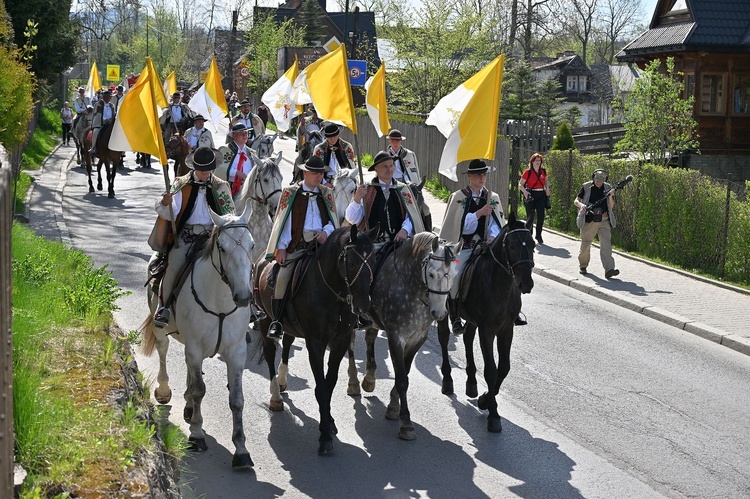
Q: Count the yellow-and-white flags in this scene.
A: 9